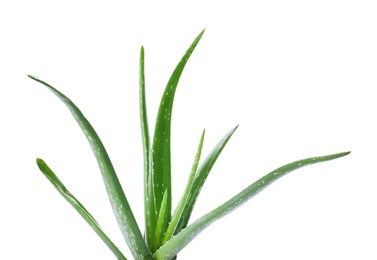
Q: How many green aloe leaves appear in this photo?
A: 8